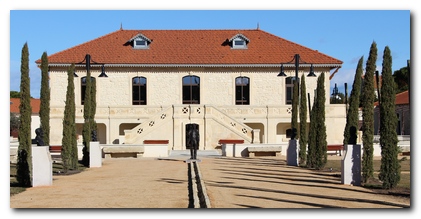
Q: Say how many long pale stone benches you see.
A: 2